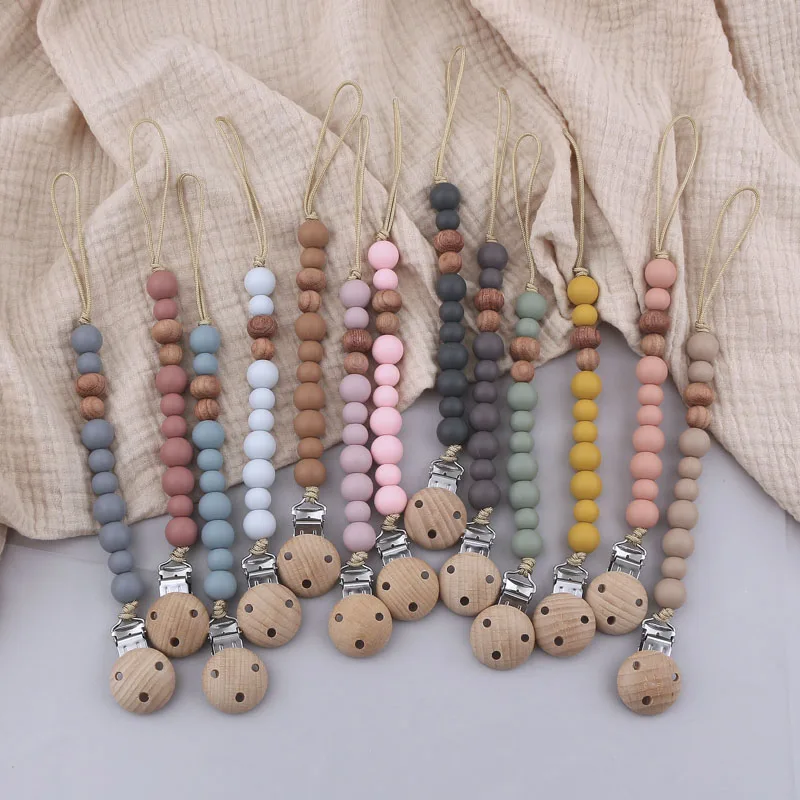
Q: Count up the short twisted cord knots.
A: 13